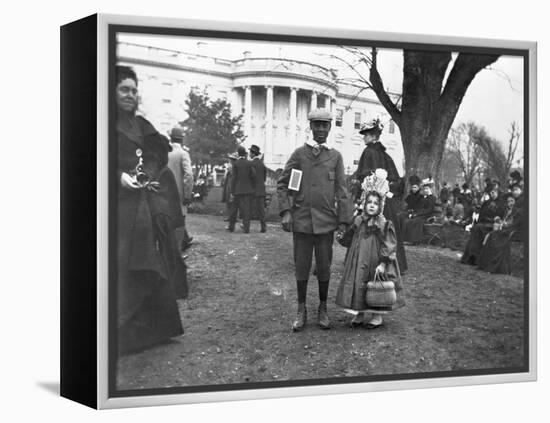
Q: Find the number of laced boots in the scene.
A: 2